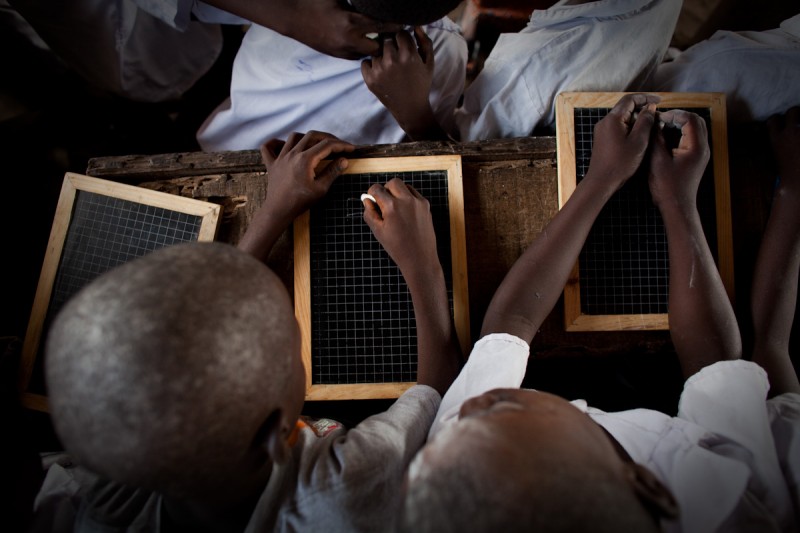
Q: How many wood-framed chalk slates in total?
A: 3